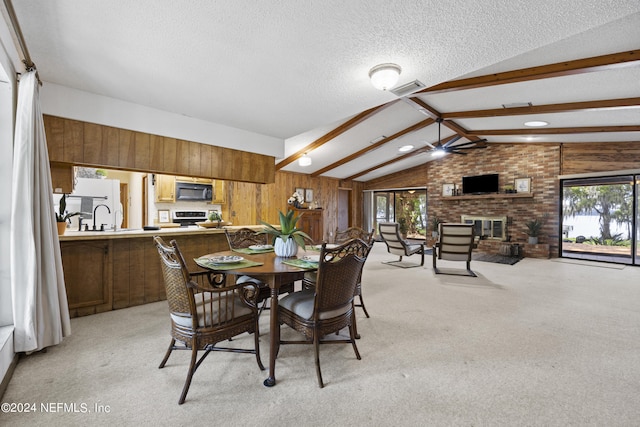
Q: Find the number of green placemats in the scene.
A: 4